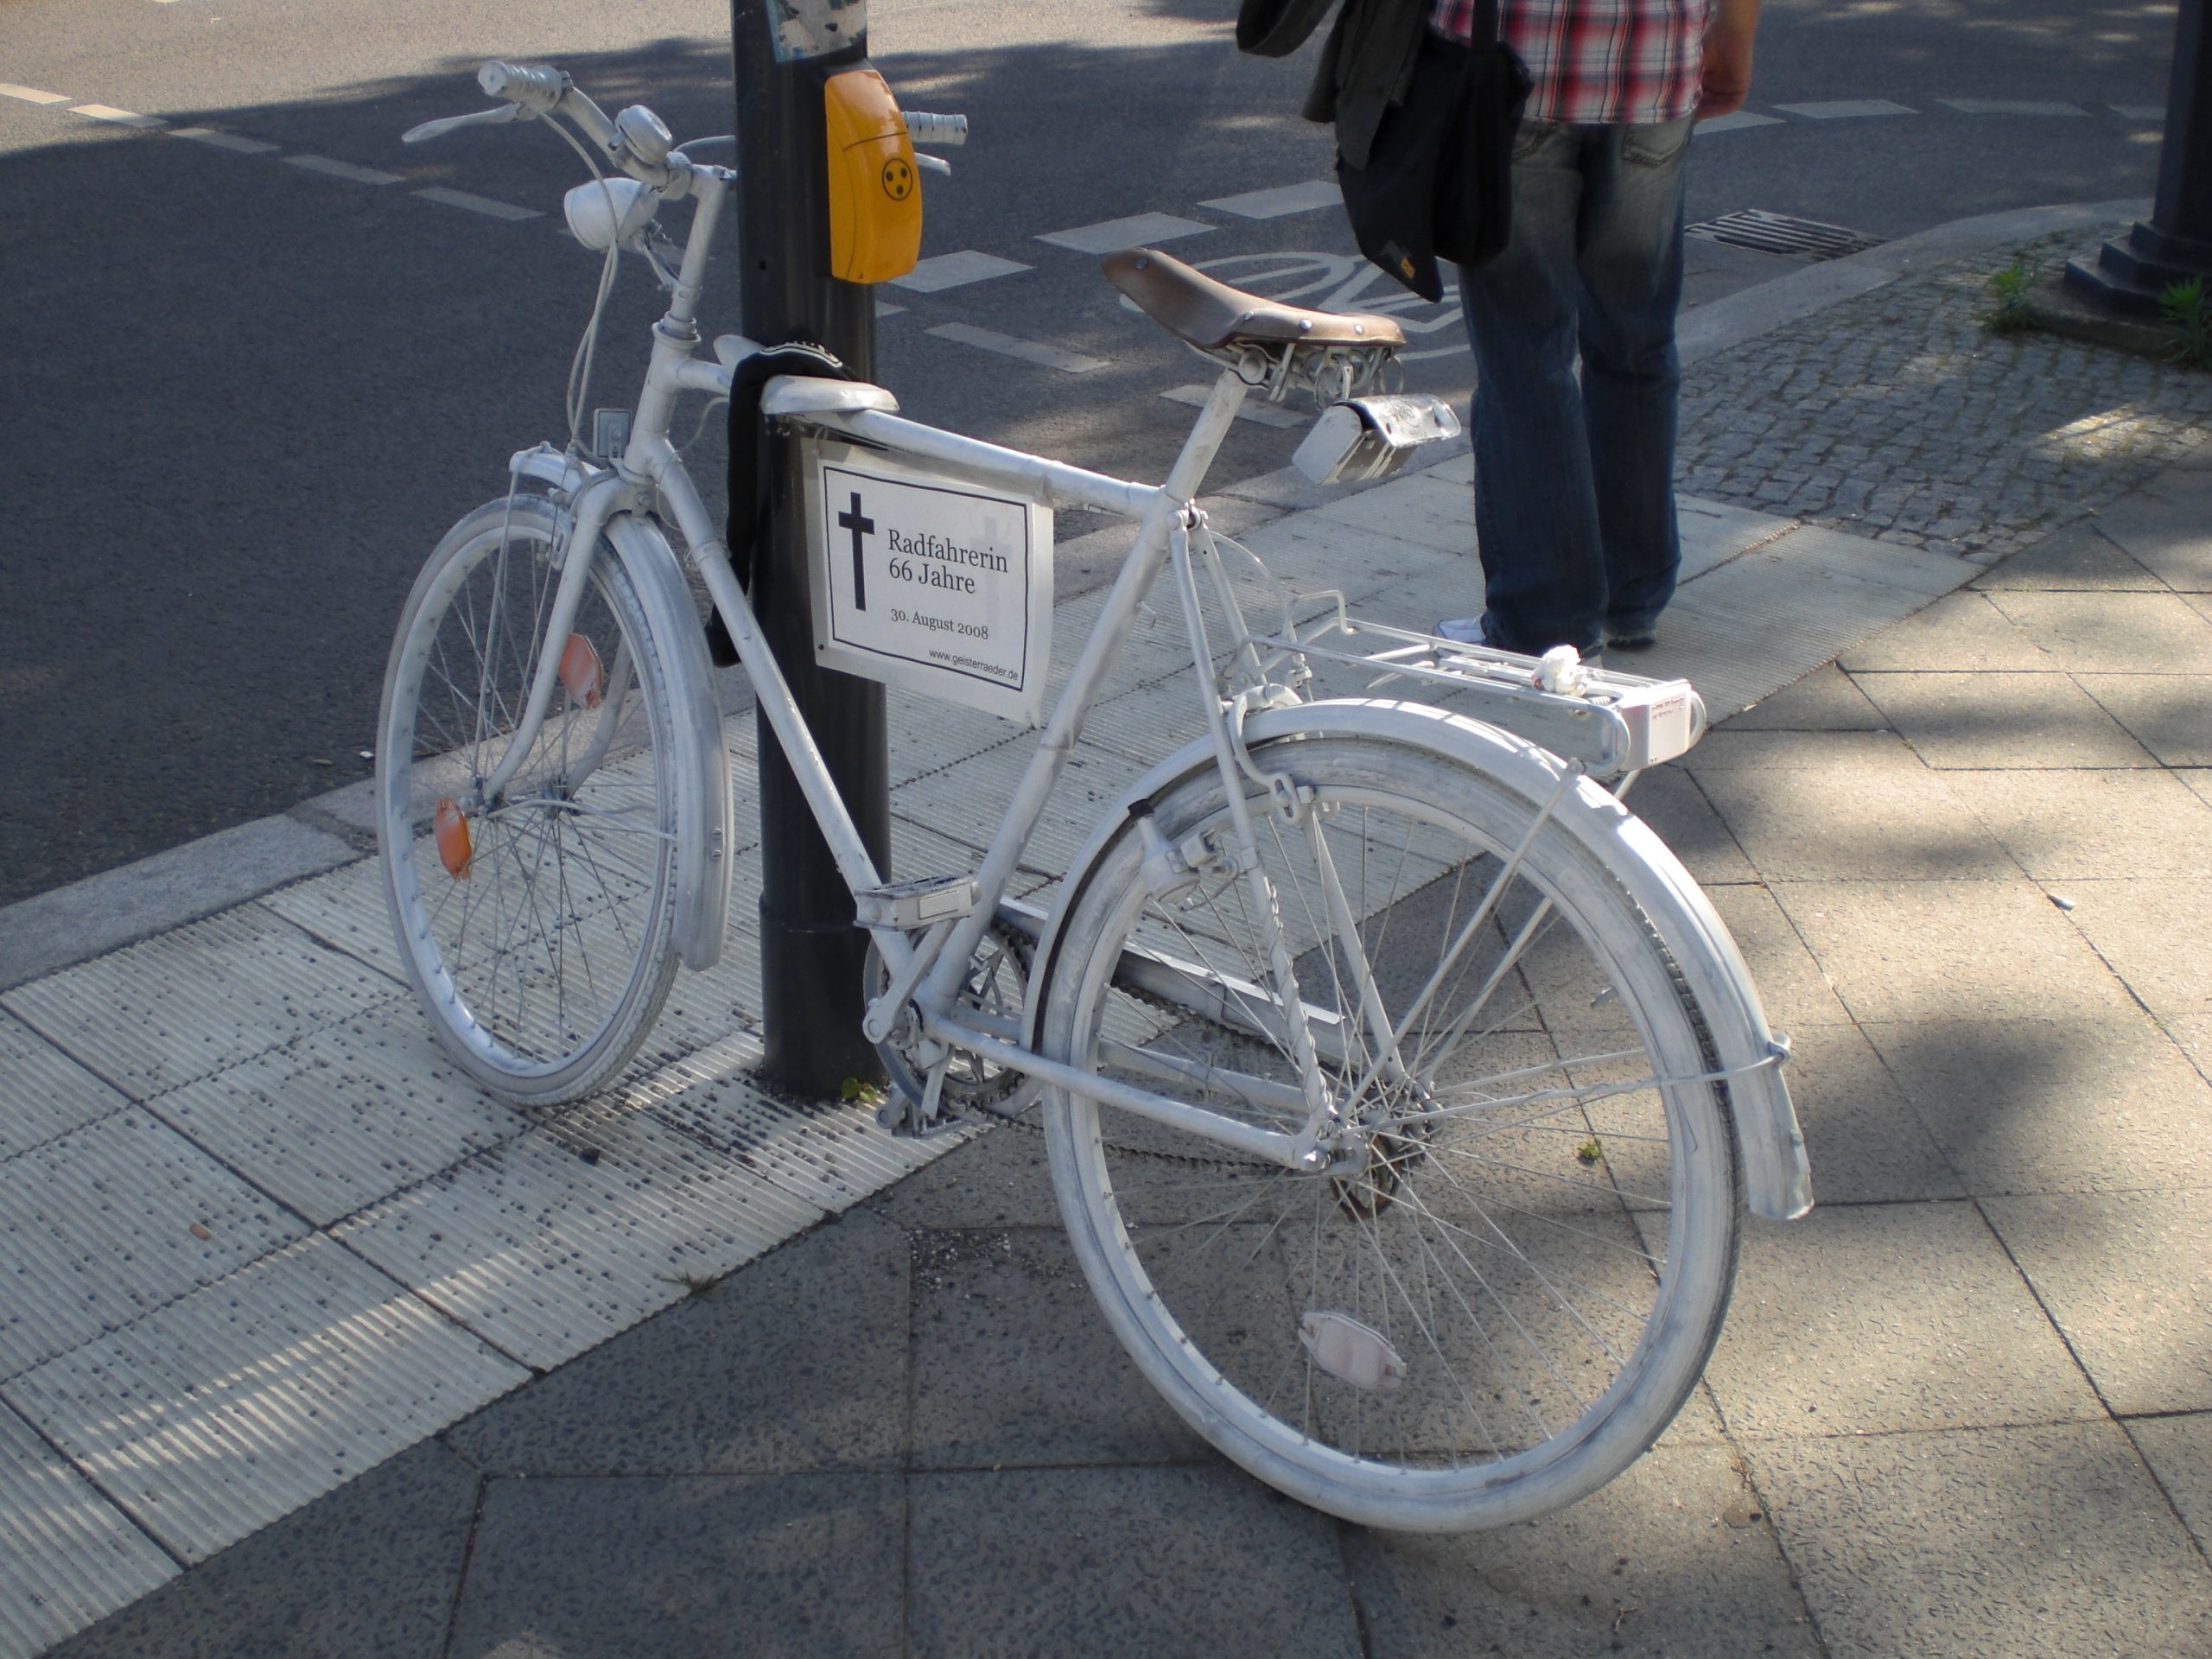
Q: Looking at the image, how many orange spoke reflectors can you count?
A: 2